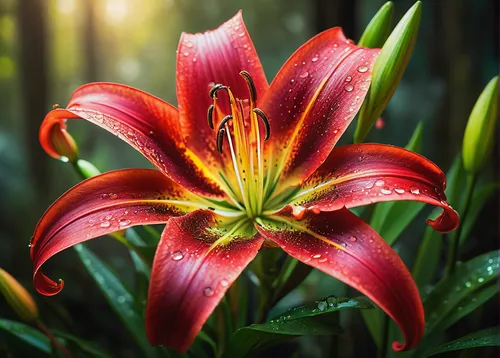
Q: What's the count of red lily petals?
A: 7